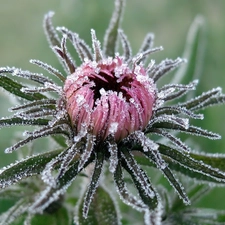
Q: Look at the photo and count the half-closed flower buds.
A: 1